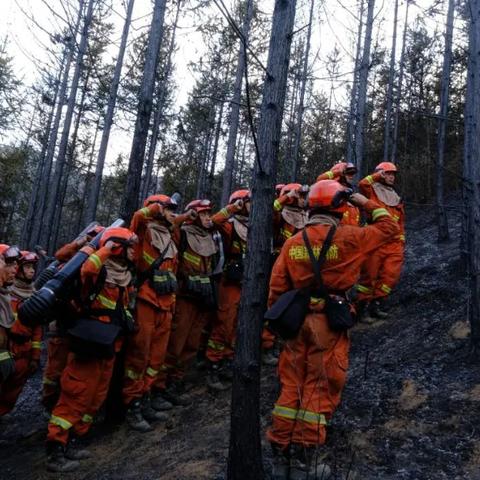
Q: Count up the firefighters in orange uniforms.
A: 11